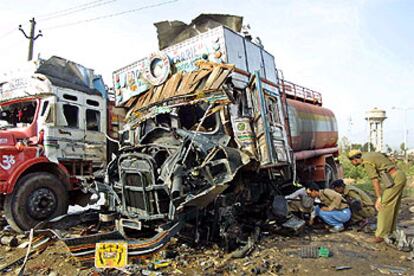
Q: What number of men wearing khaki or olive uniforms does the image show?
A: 2